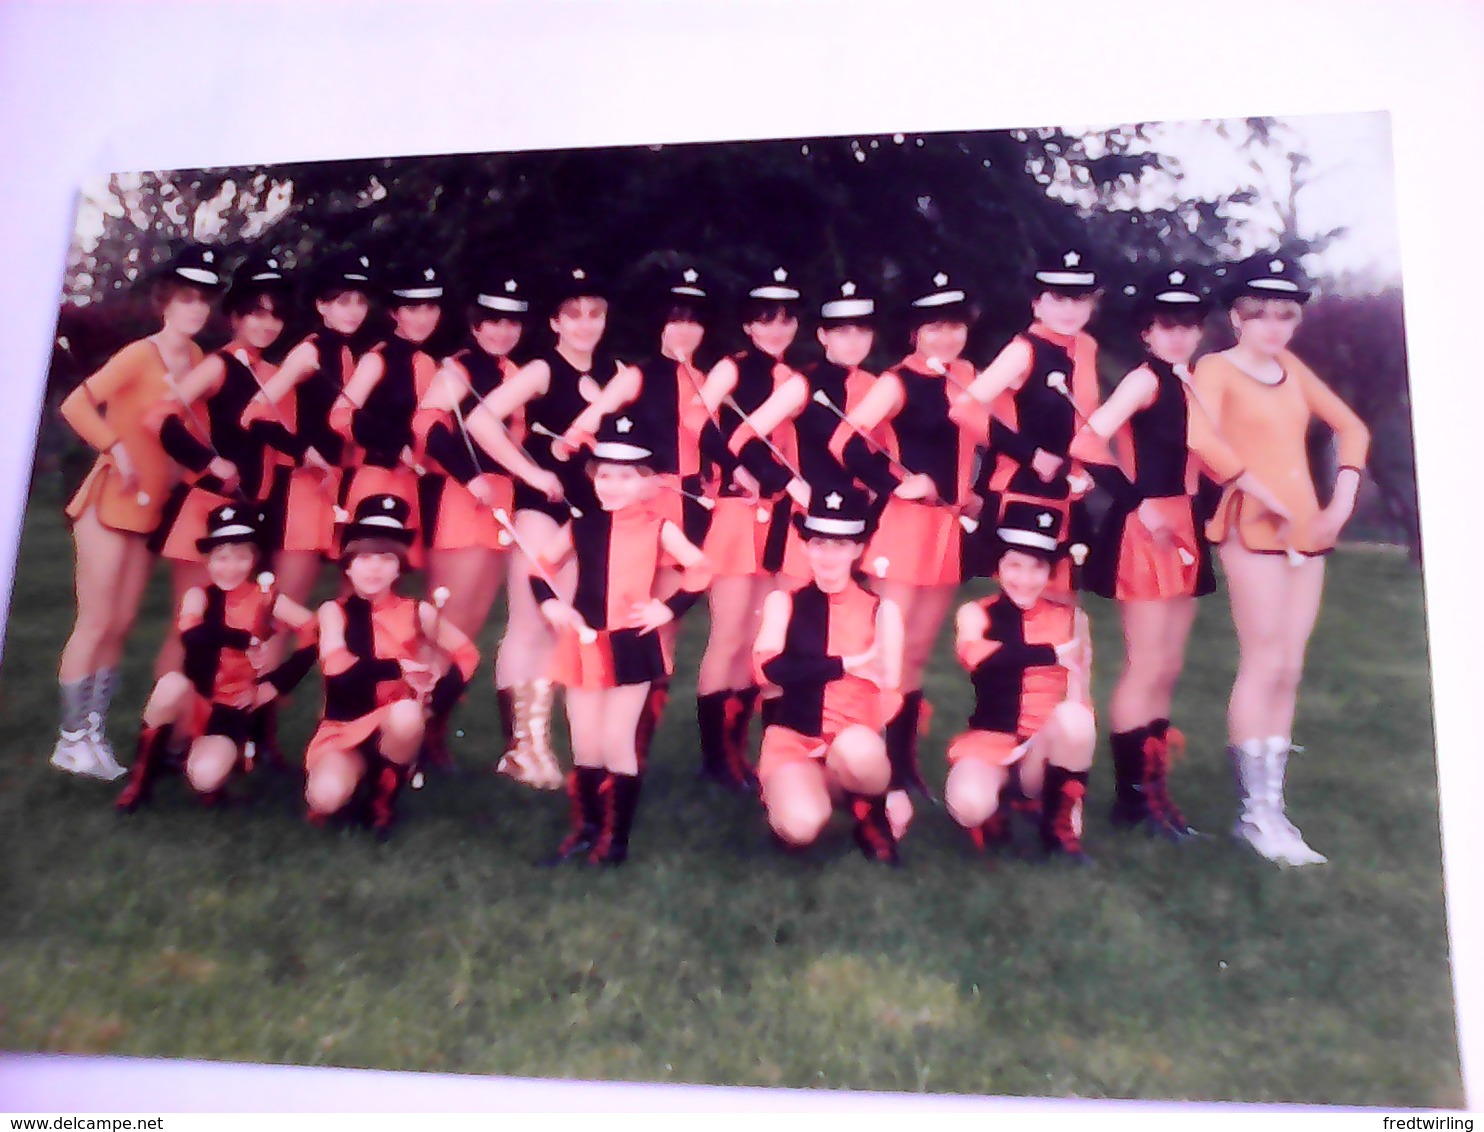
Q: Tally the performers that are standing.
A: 14